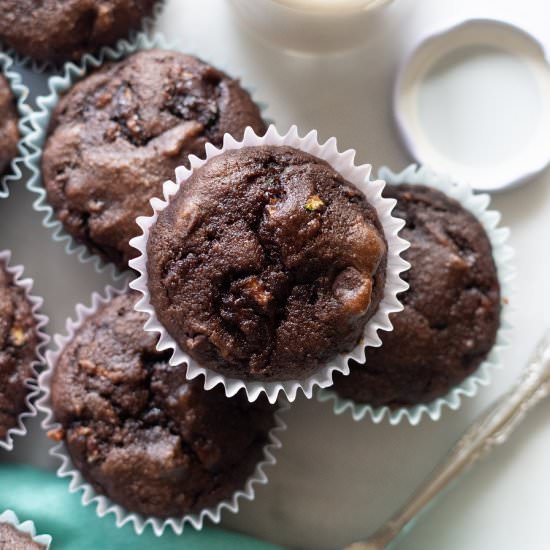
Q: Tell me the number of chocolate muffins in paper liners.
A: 8